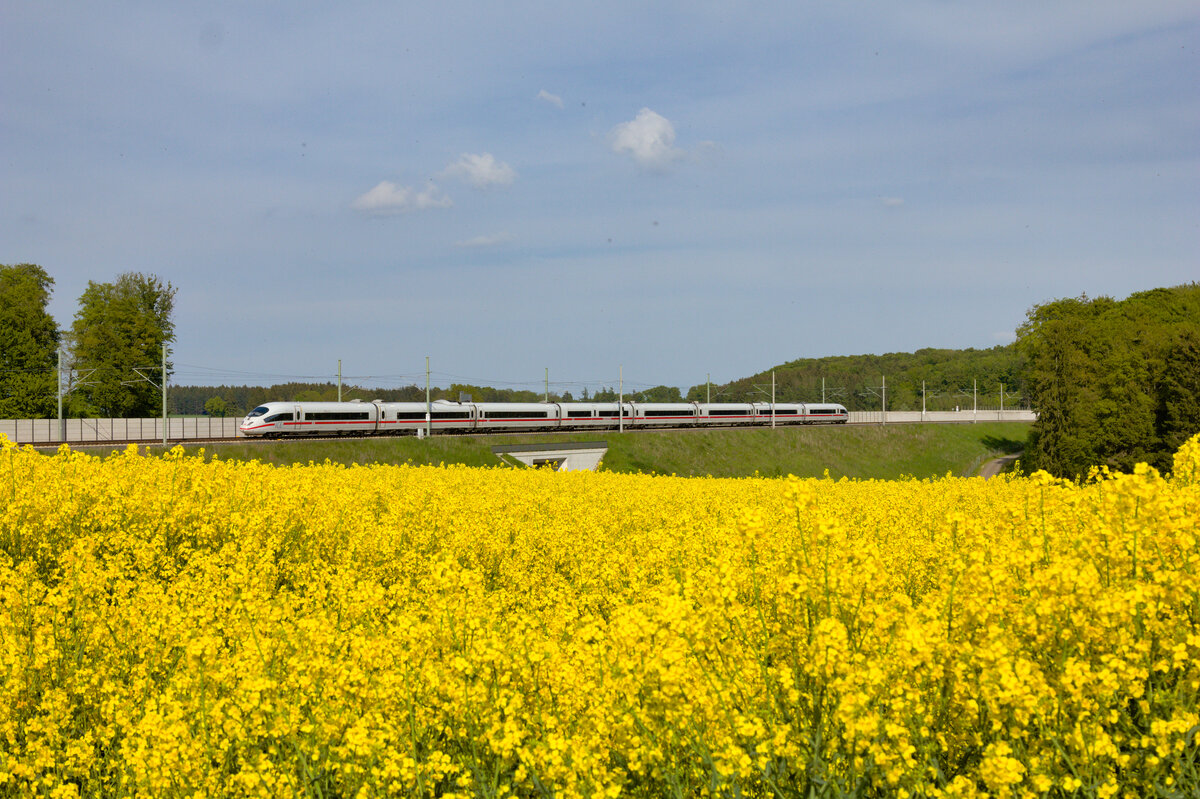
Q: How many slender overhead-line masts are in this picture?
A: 13